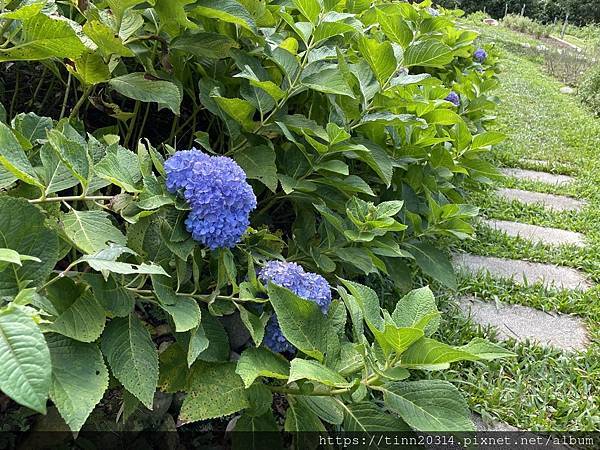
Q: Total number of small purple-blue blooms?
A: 2